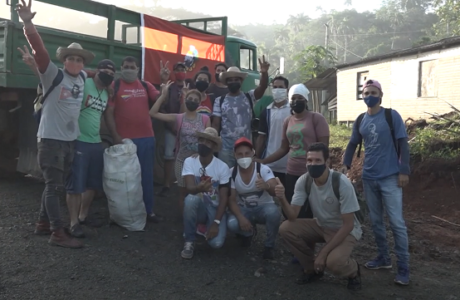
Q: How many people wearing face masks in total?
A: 14